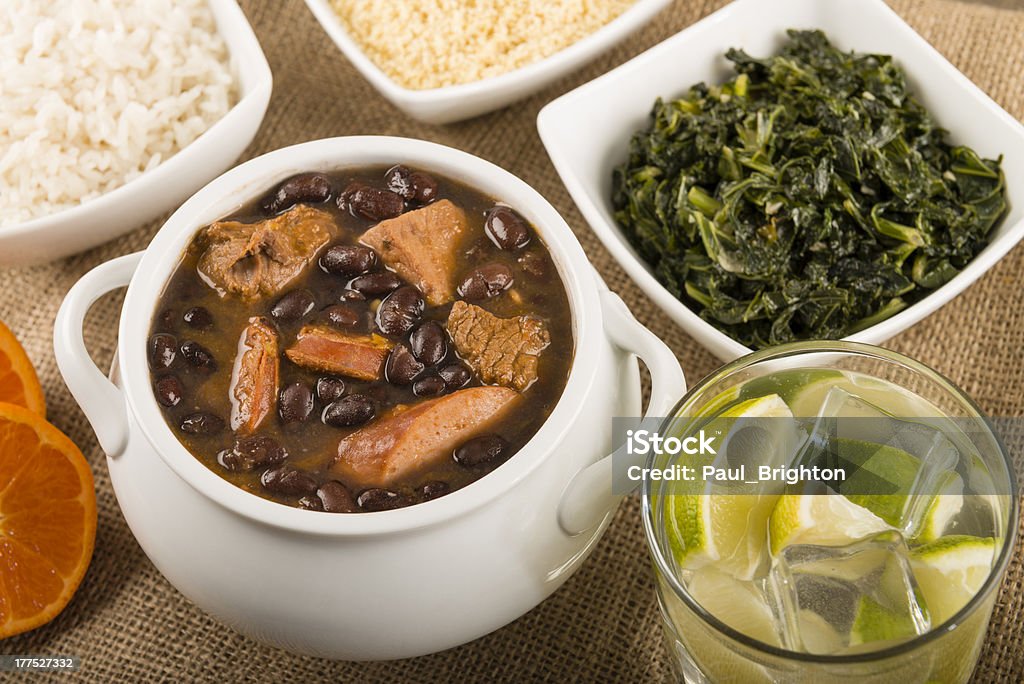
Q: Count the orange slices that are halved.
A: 2